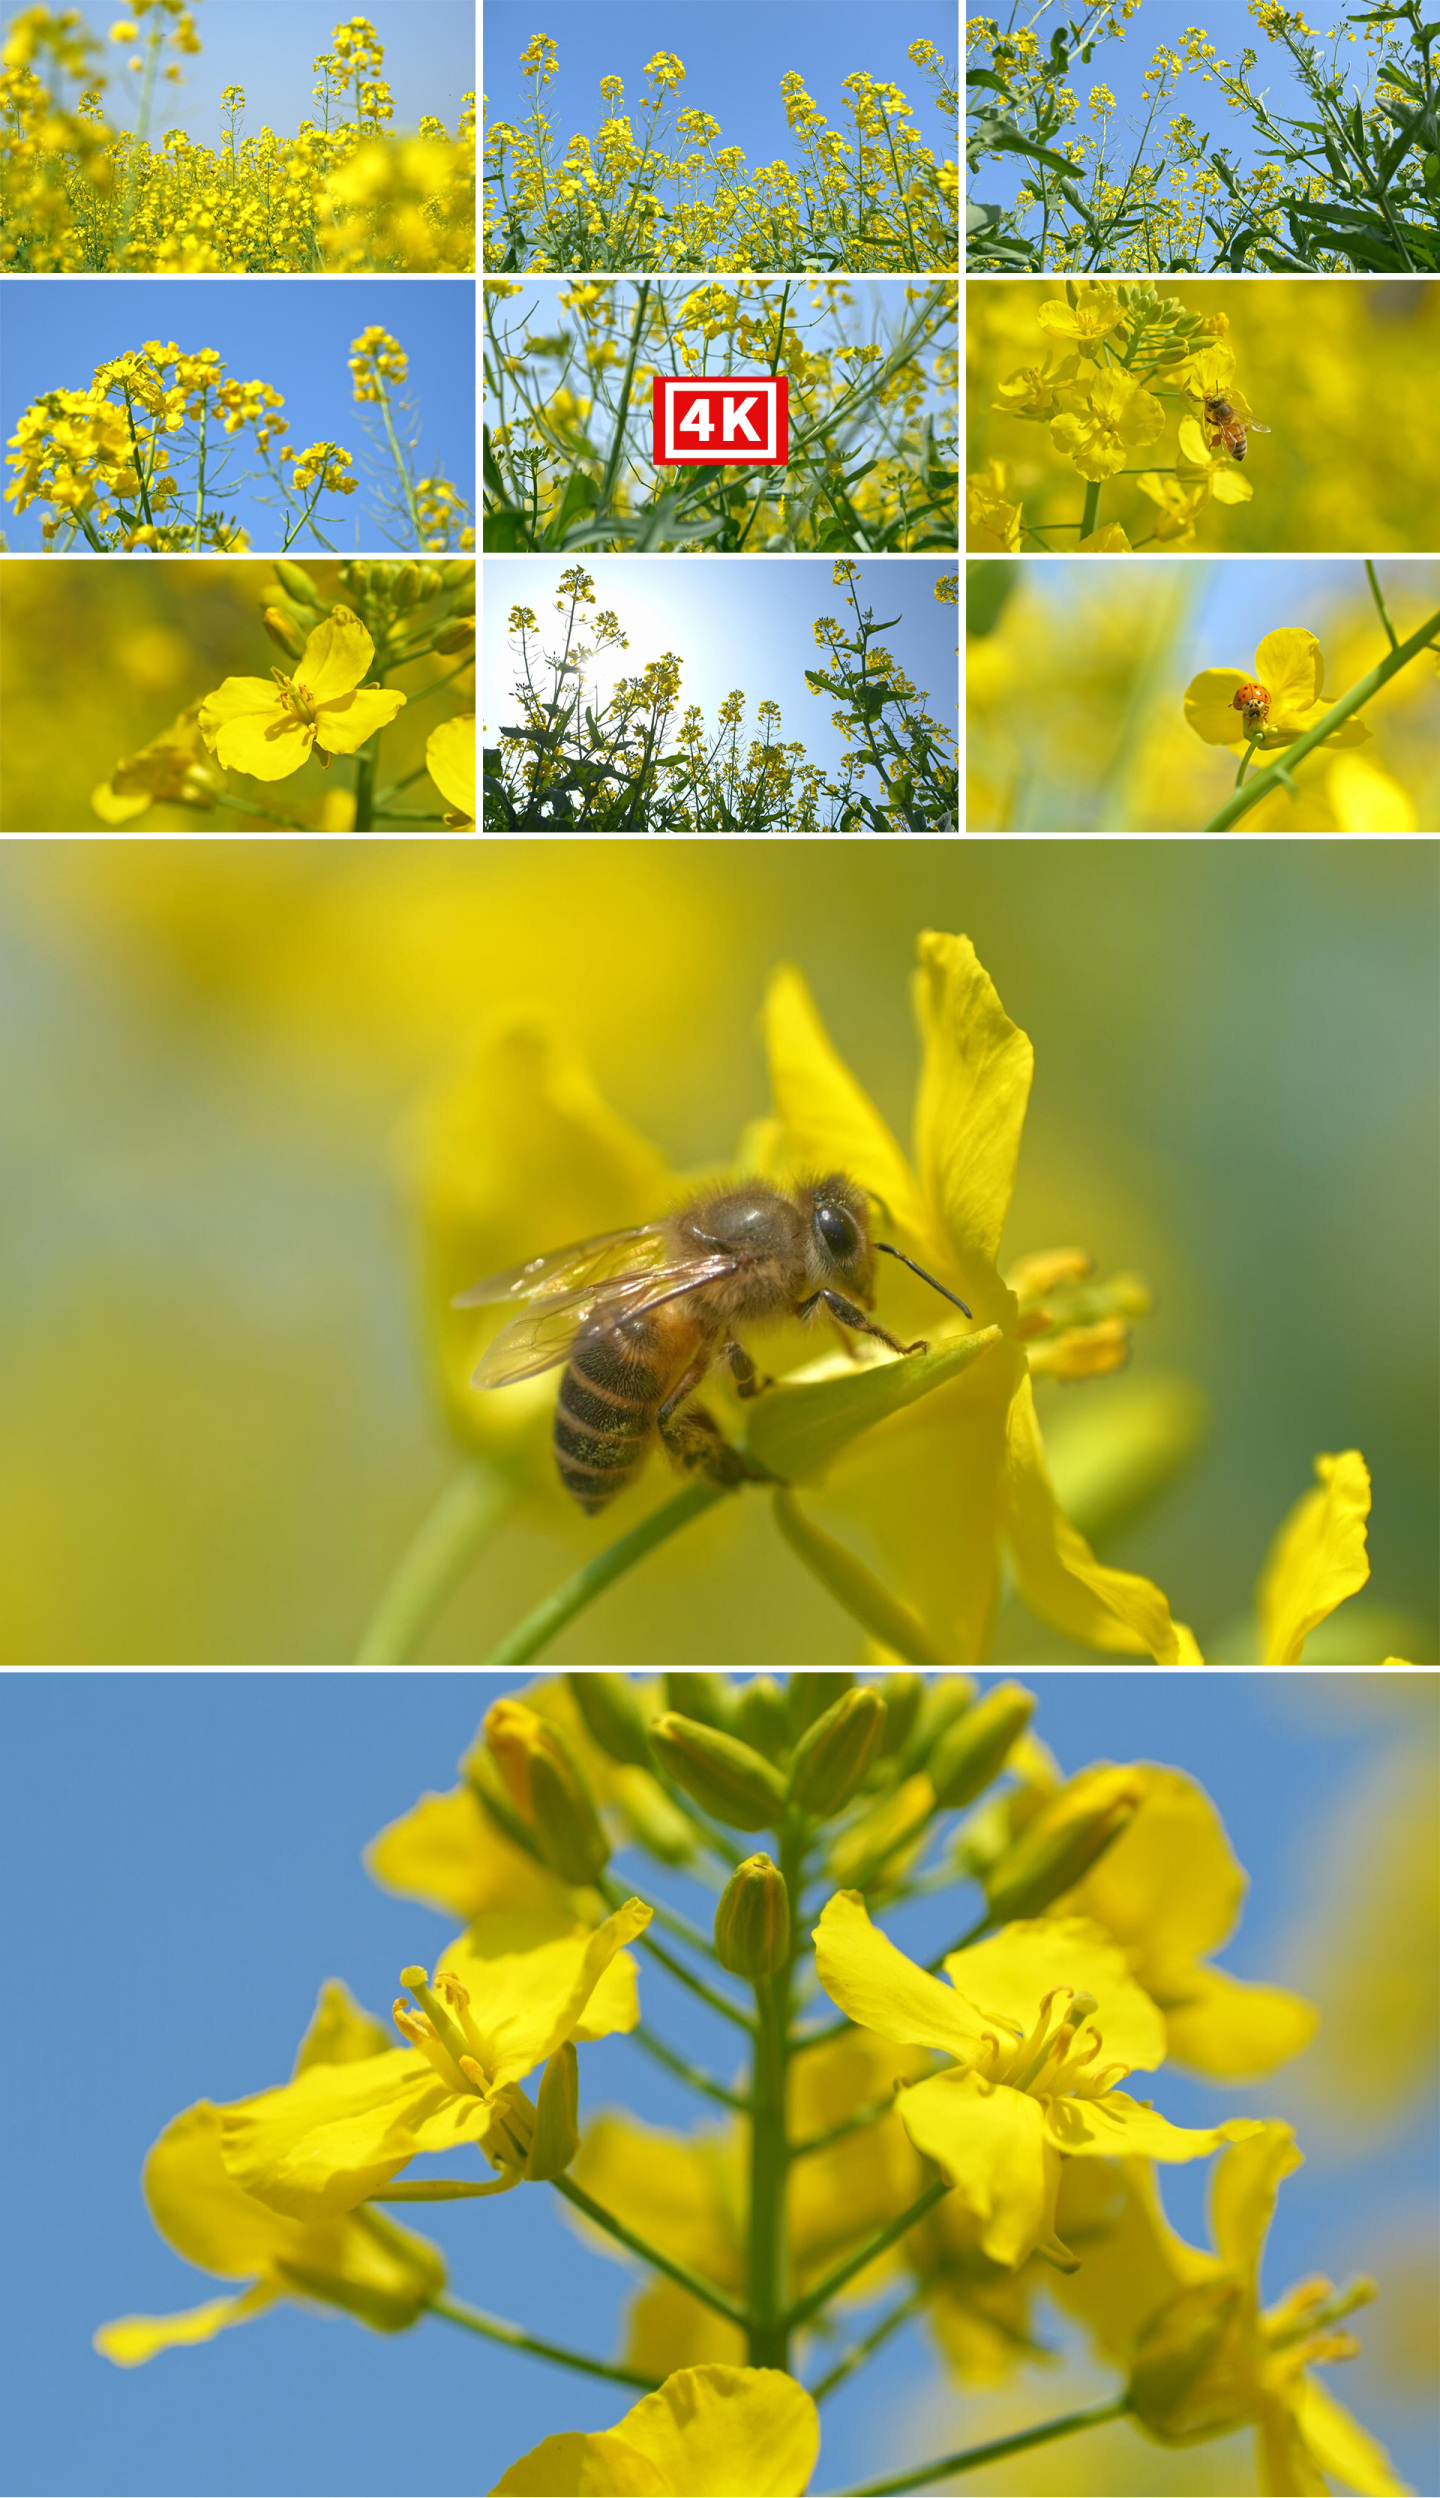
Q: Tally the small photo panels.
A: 9